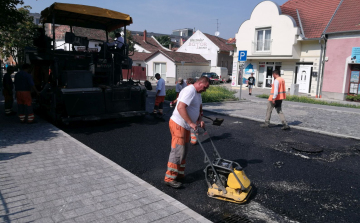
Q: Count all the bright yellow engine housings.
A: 1